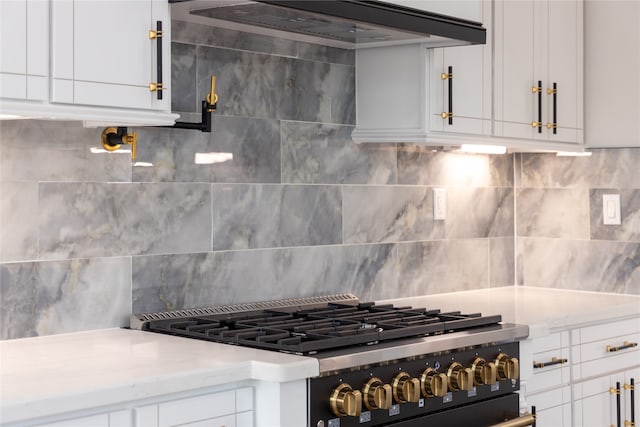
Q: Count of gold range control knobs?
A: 7